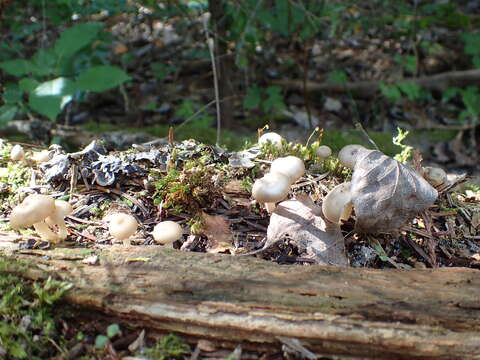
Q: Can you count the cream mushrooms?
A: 13